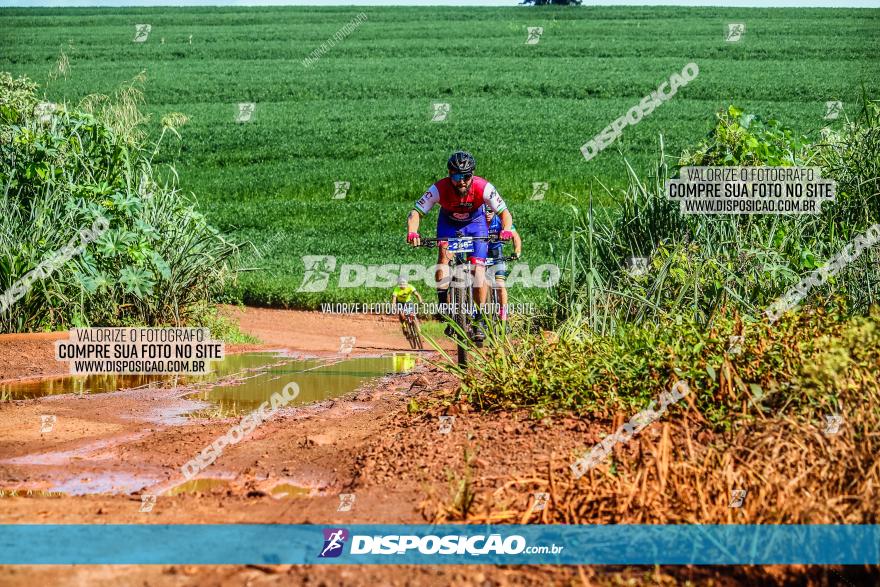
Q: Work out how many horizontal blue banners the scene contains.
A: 1